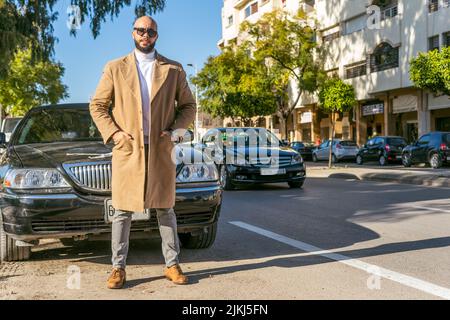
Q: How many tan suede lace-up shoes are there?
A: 2